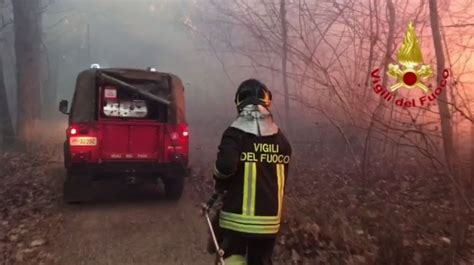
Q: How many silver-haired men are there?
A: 0